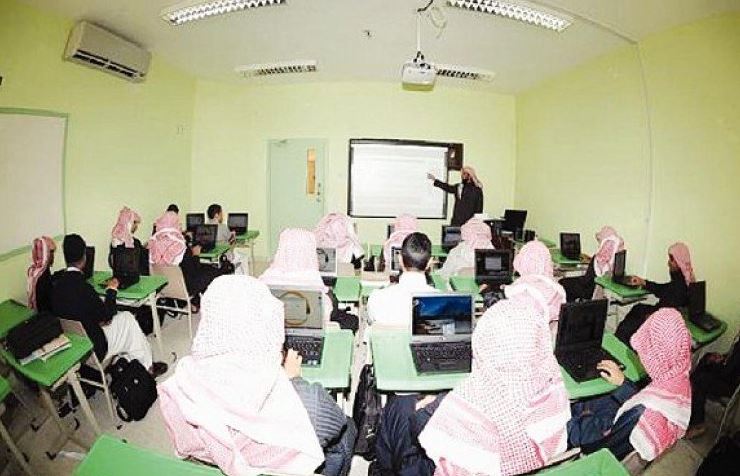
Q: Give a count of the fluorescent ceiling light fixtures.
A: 4